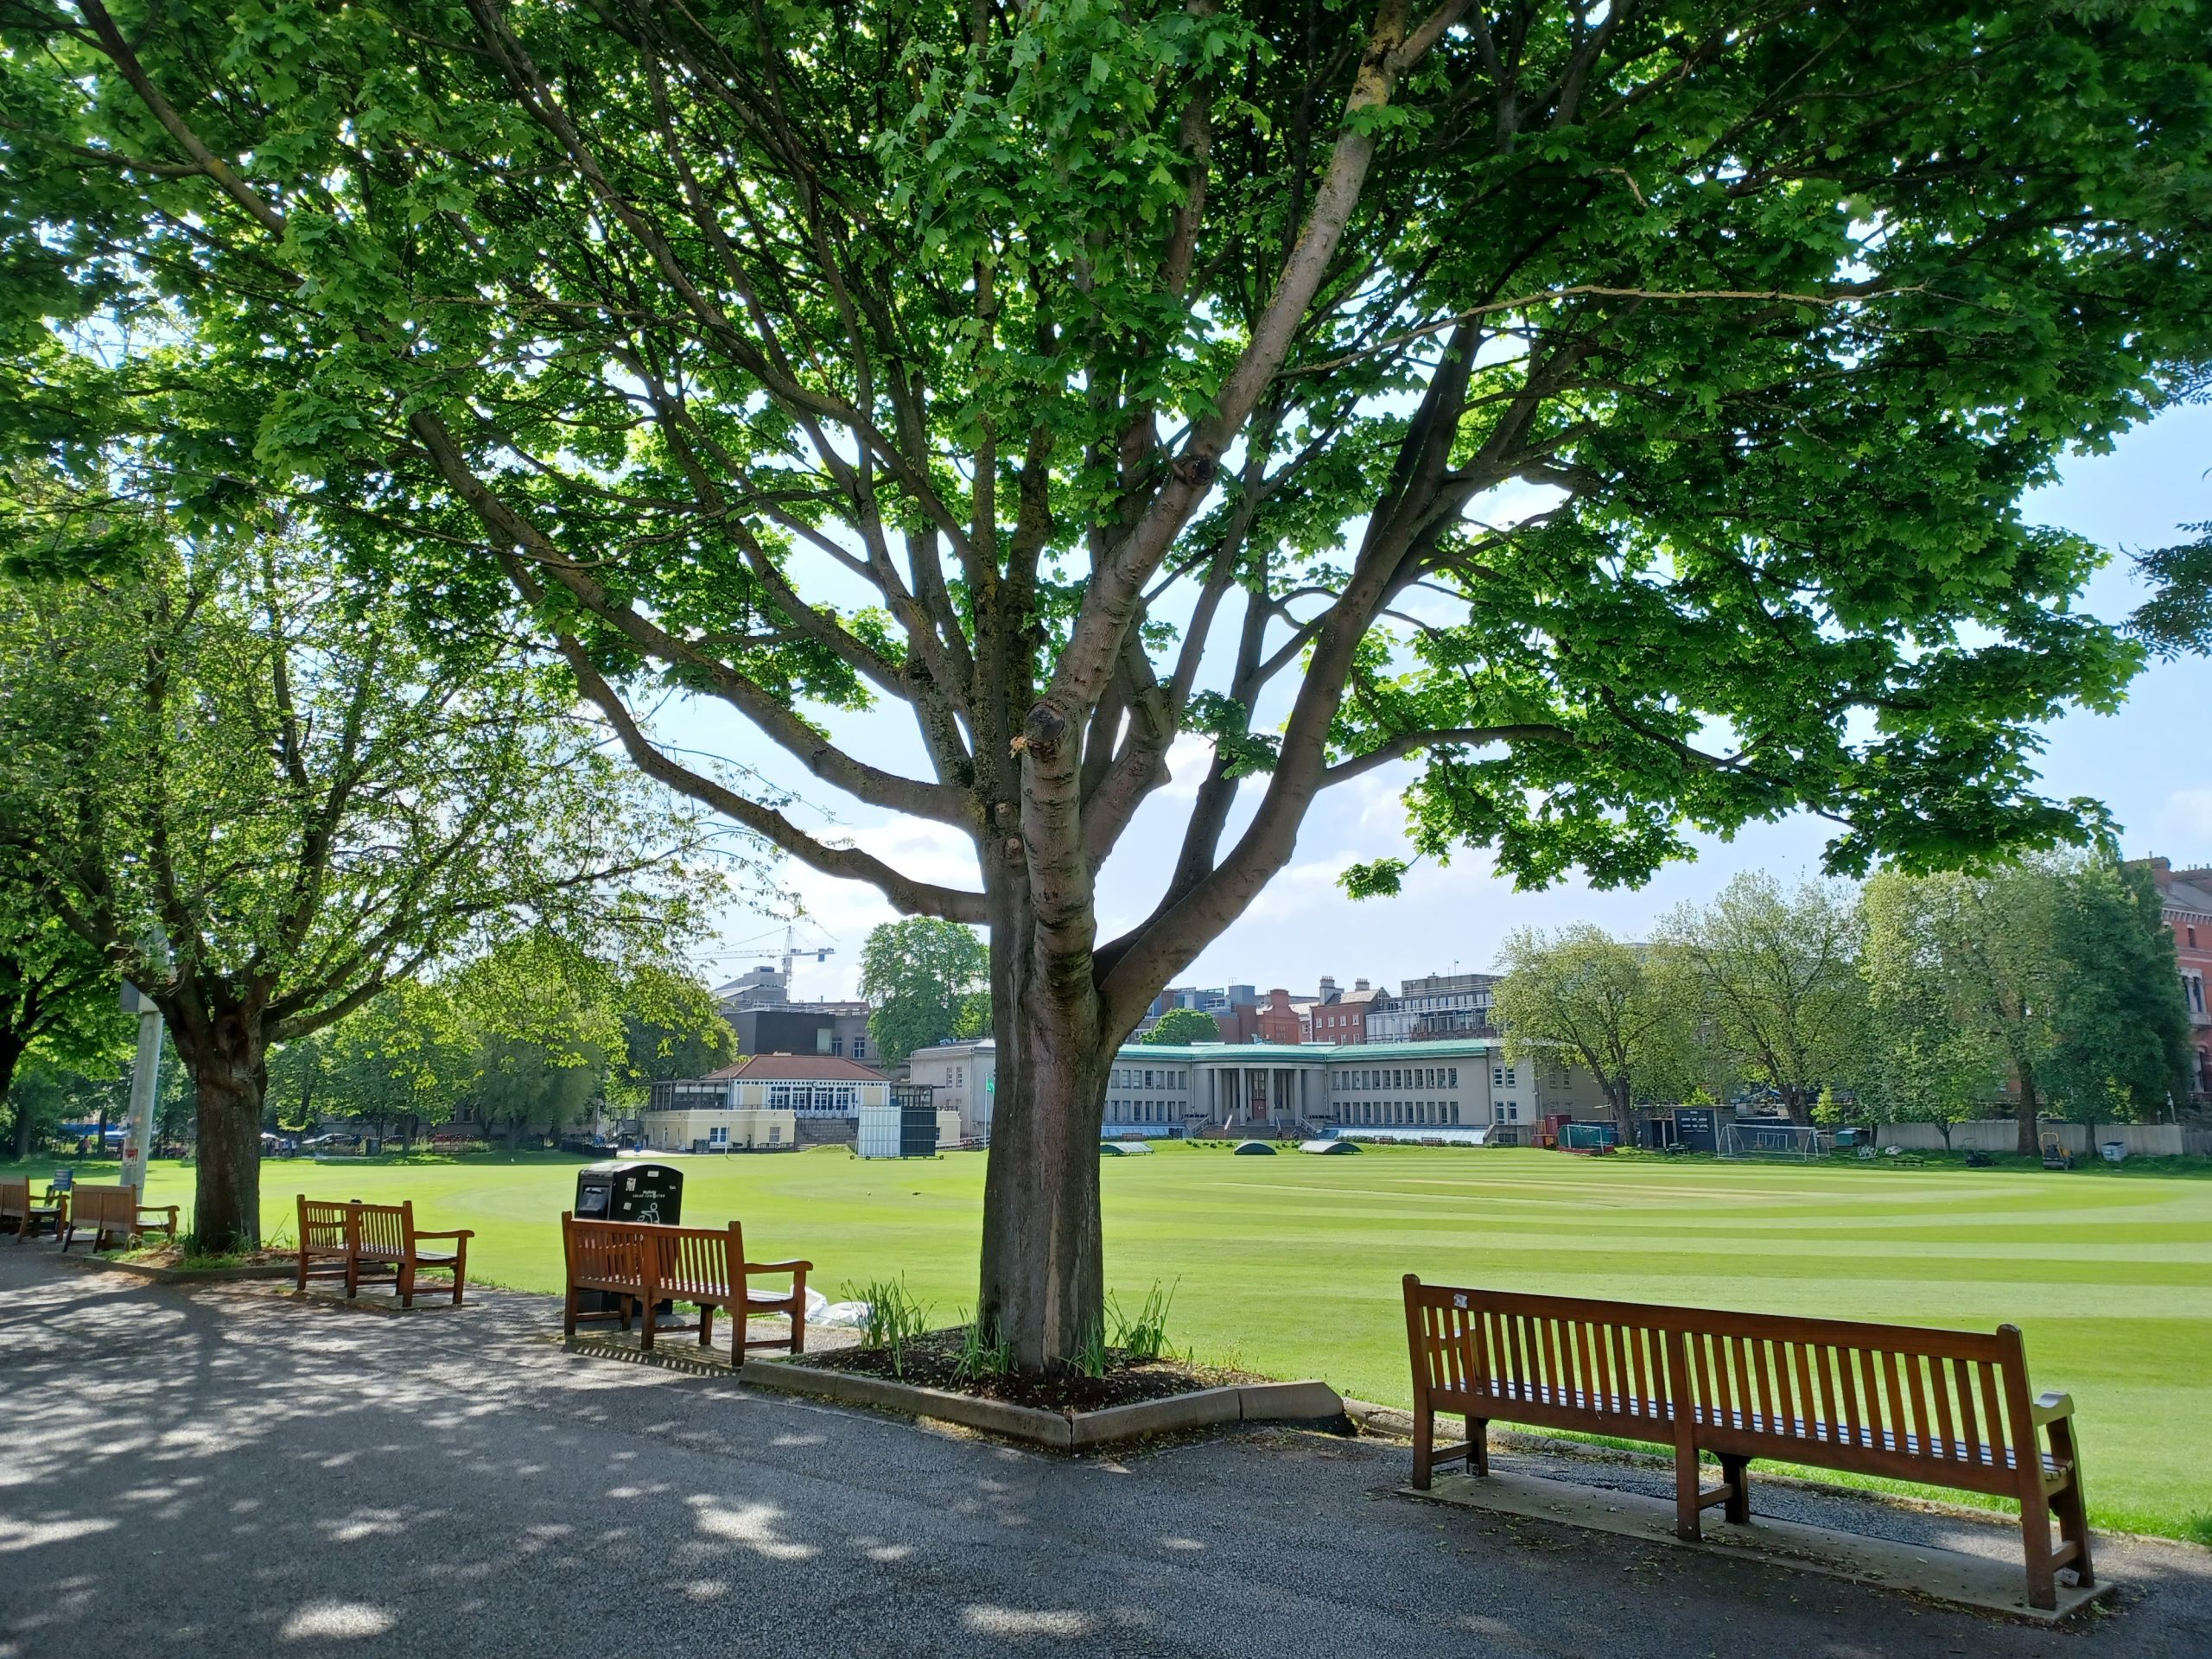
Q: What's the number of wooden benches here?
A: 5